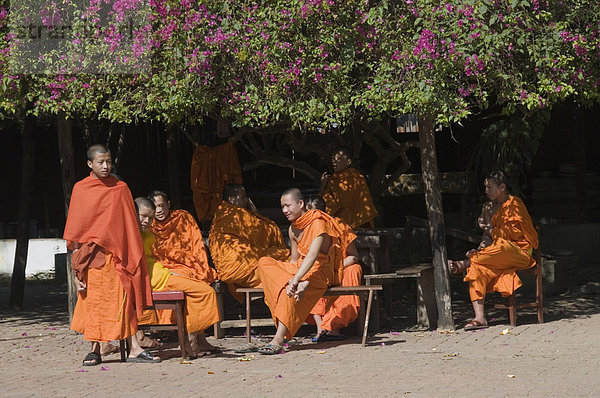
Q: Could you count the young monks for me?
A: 8